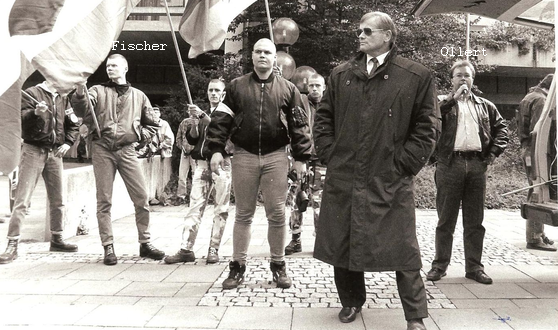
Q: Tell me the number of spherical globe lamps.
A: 3